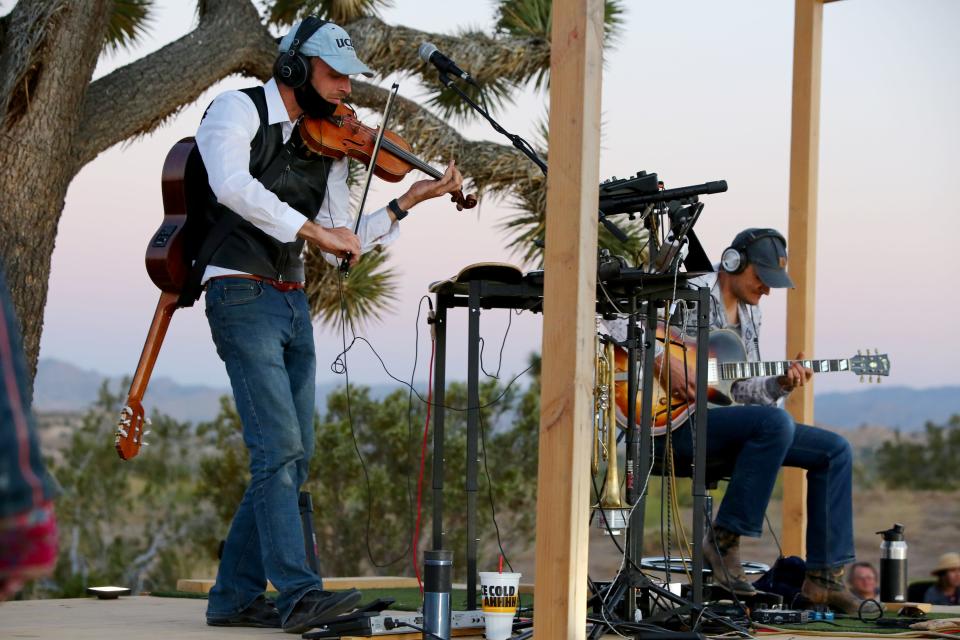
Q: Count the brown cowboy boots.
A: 2